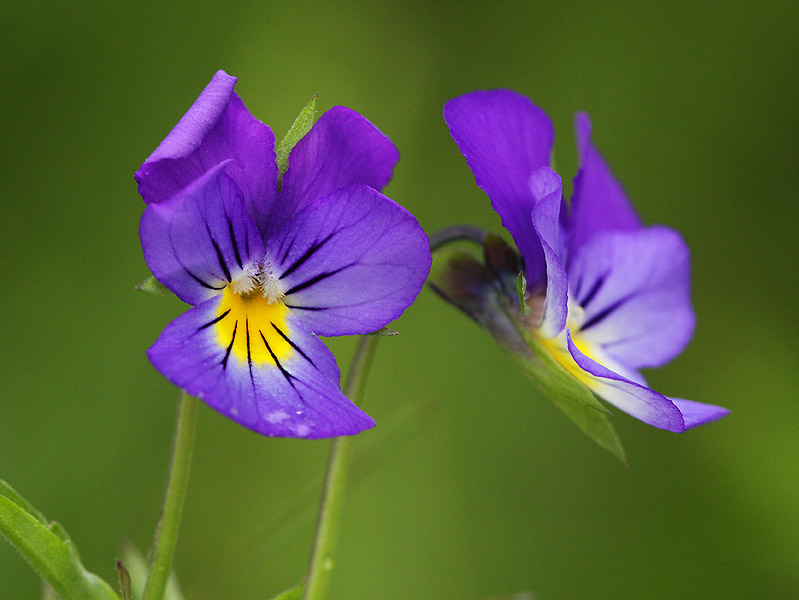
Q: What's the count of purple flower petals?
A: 10